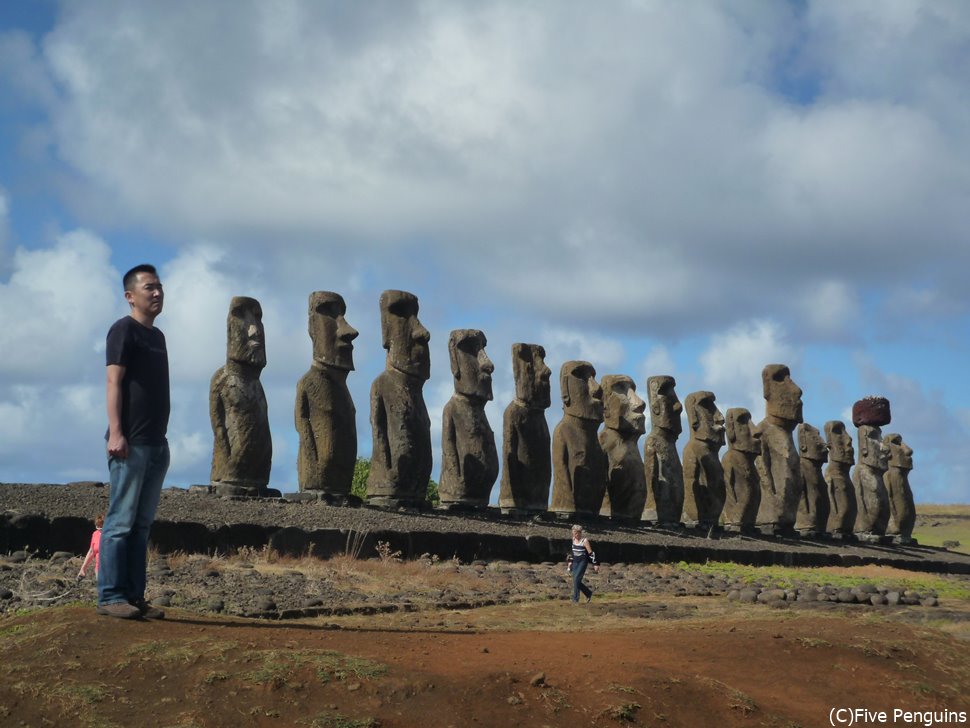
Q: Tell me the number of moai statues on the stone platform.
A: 15